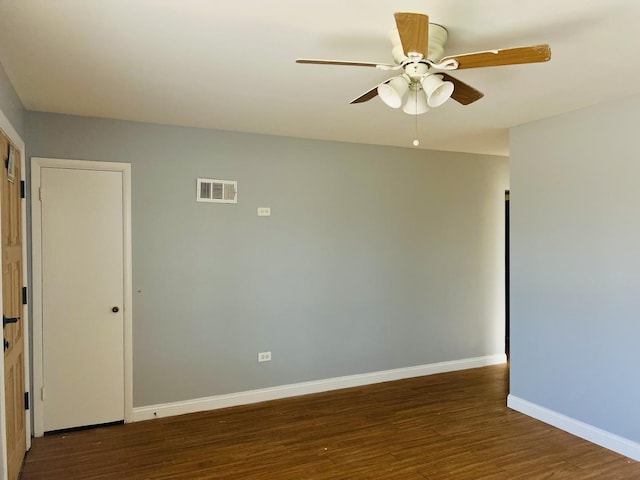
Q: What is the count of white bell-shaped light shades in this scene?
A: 3